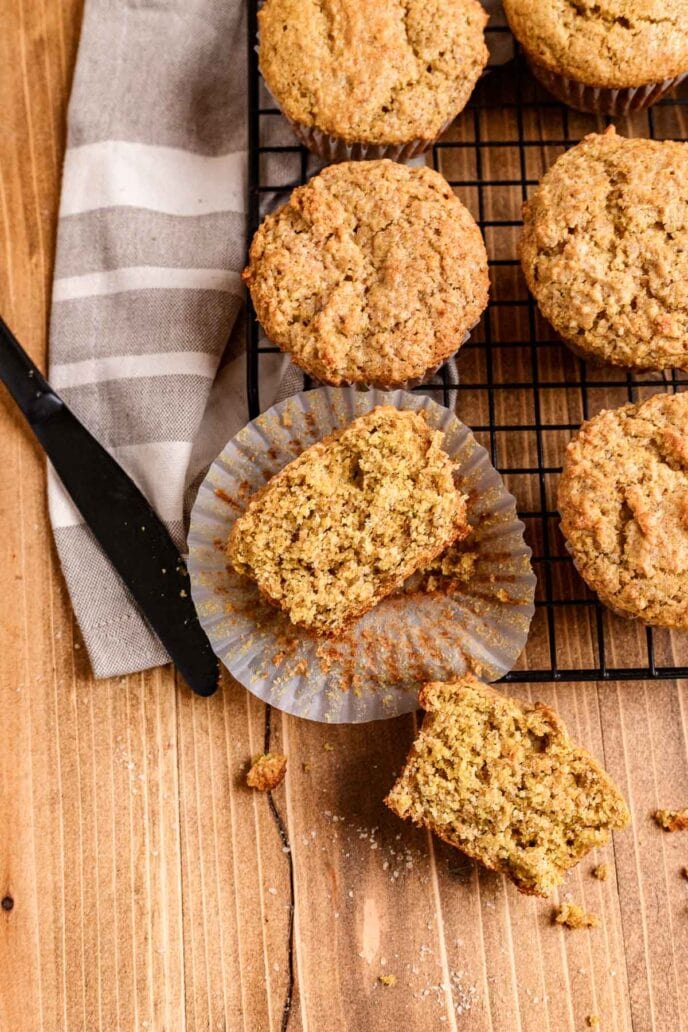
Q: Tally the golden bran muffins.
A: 6